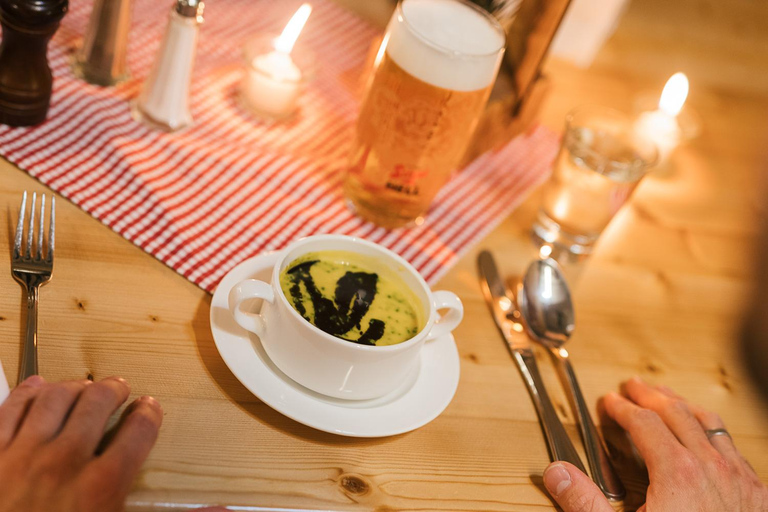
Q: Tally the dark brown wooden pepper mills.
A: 1